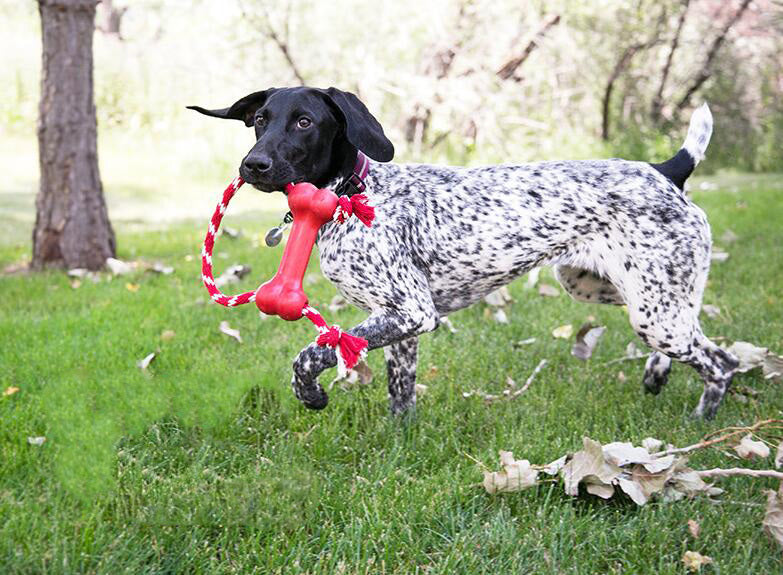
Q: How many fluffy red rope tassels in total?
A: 2